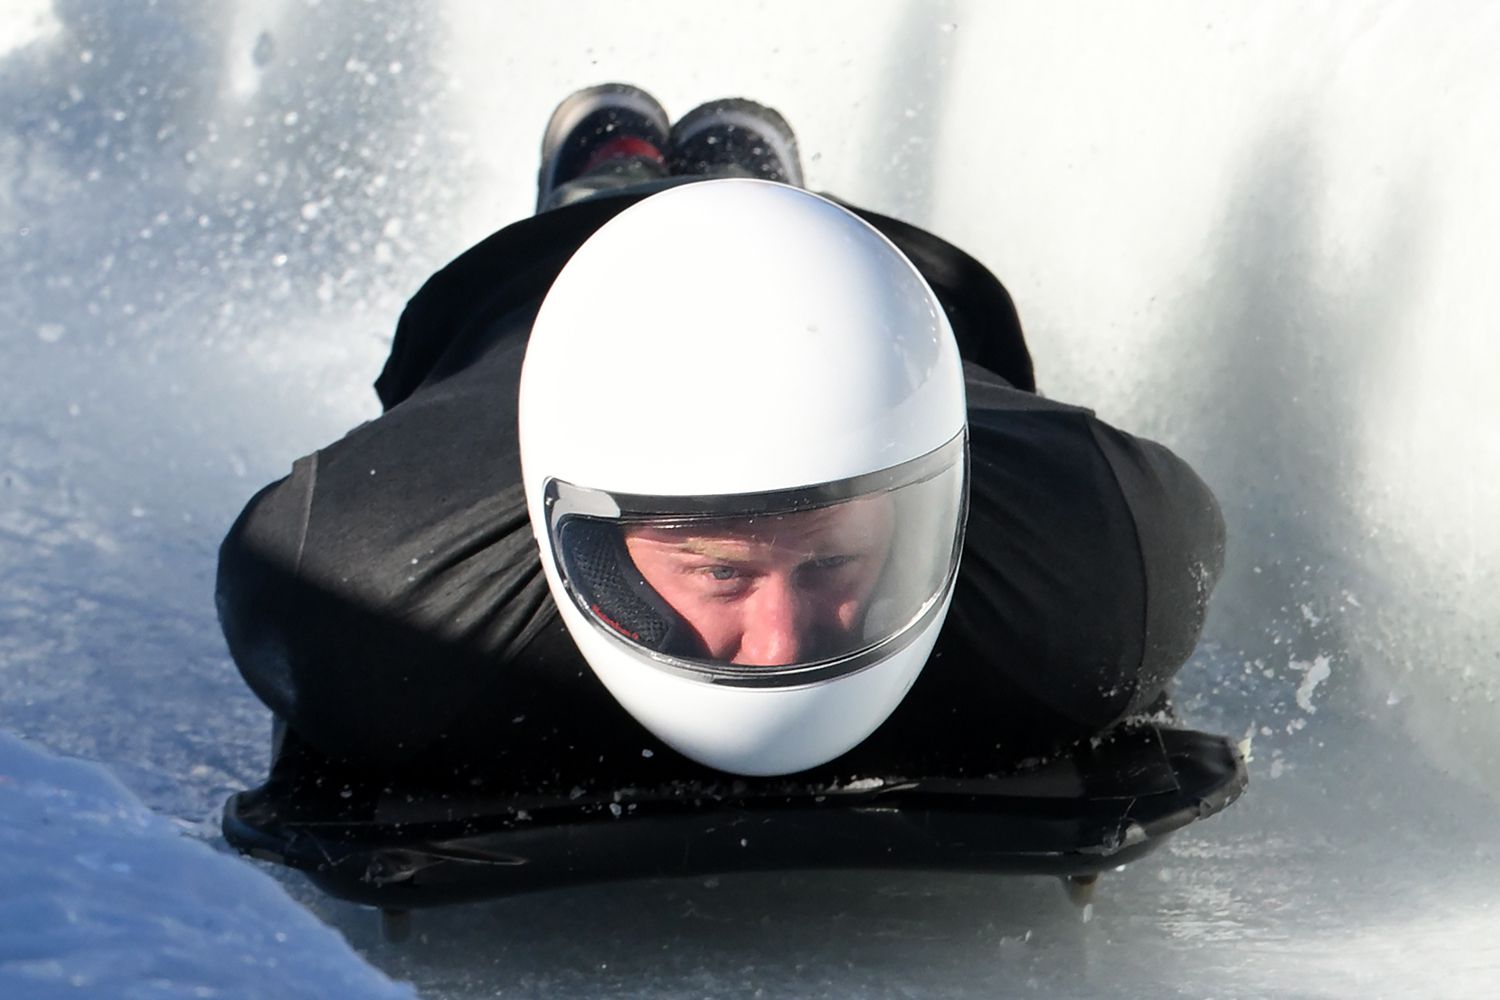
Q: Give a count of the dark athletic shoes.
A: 2